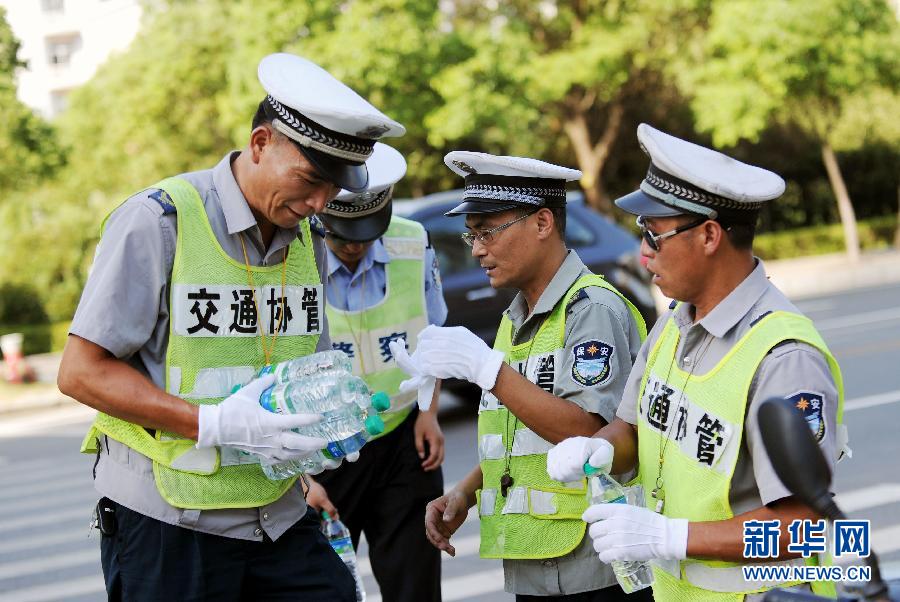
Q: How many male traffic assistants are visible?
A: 3